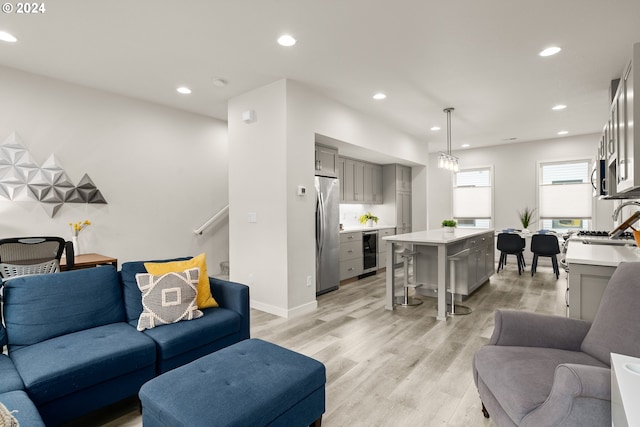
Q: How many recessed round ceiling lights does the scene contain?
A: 9